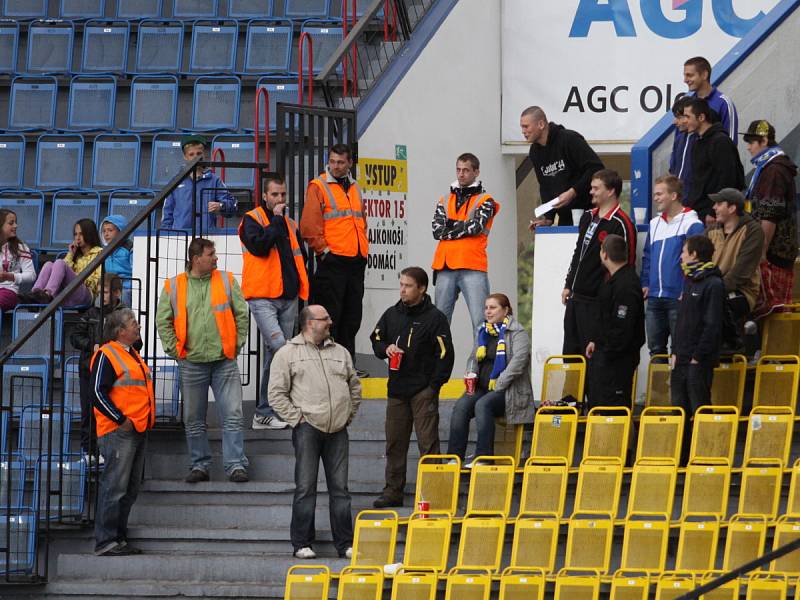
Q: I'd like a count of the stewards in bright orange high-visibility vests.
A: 5